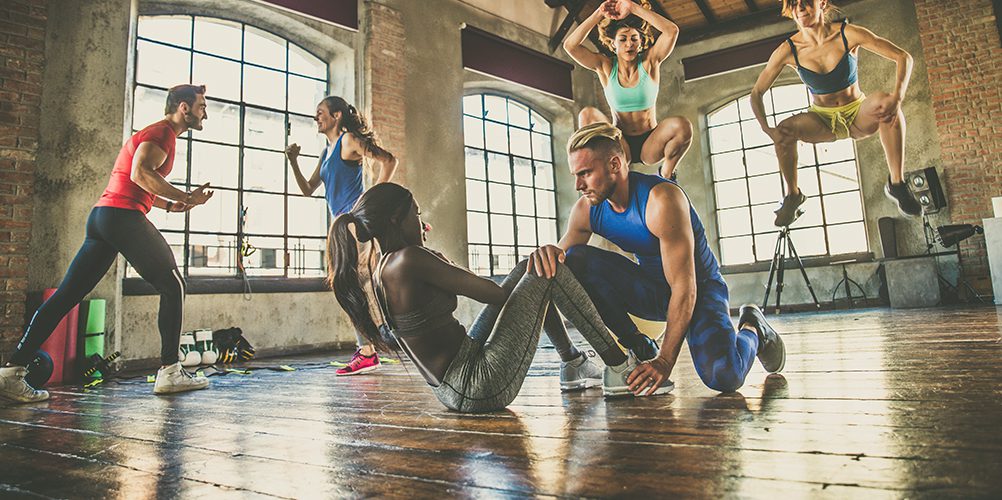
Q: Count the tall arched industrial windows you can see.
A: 3